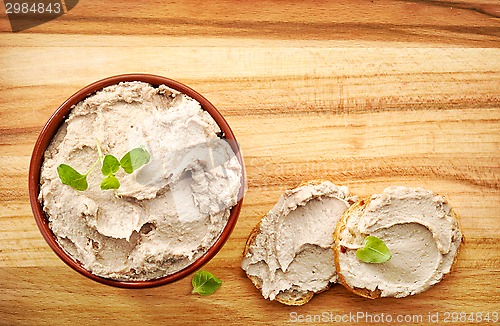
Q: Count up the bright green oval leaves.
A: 6